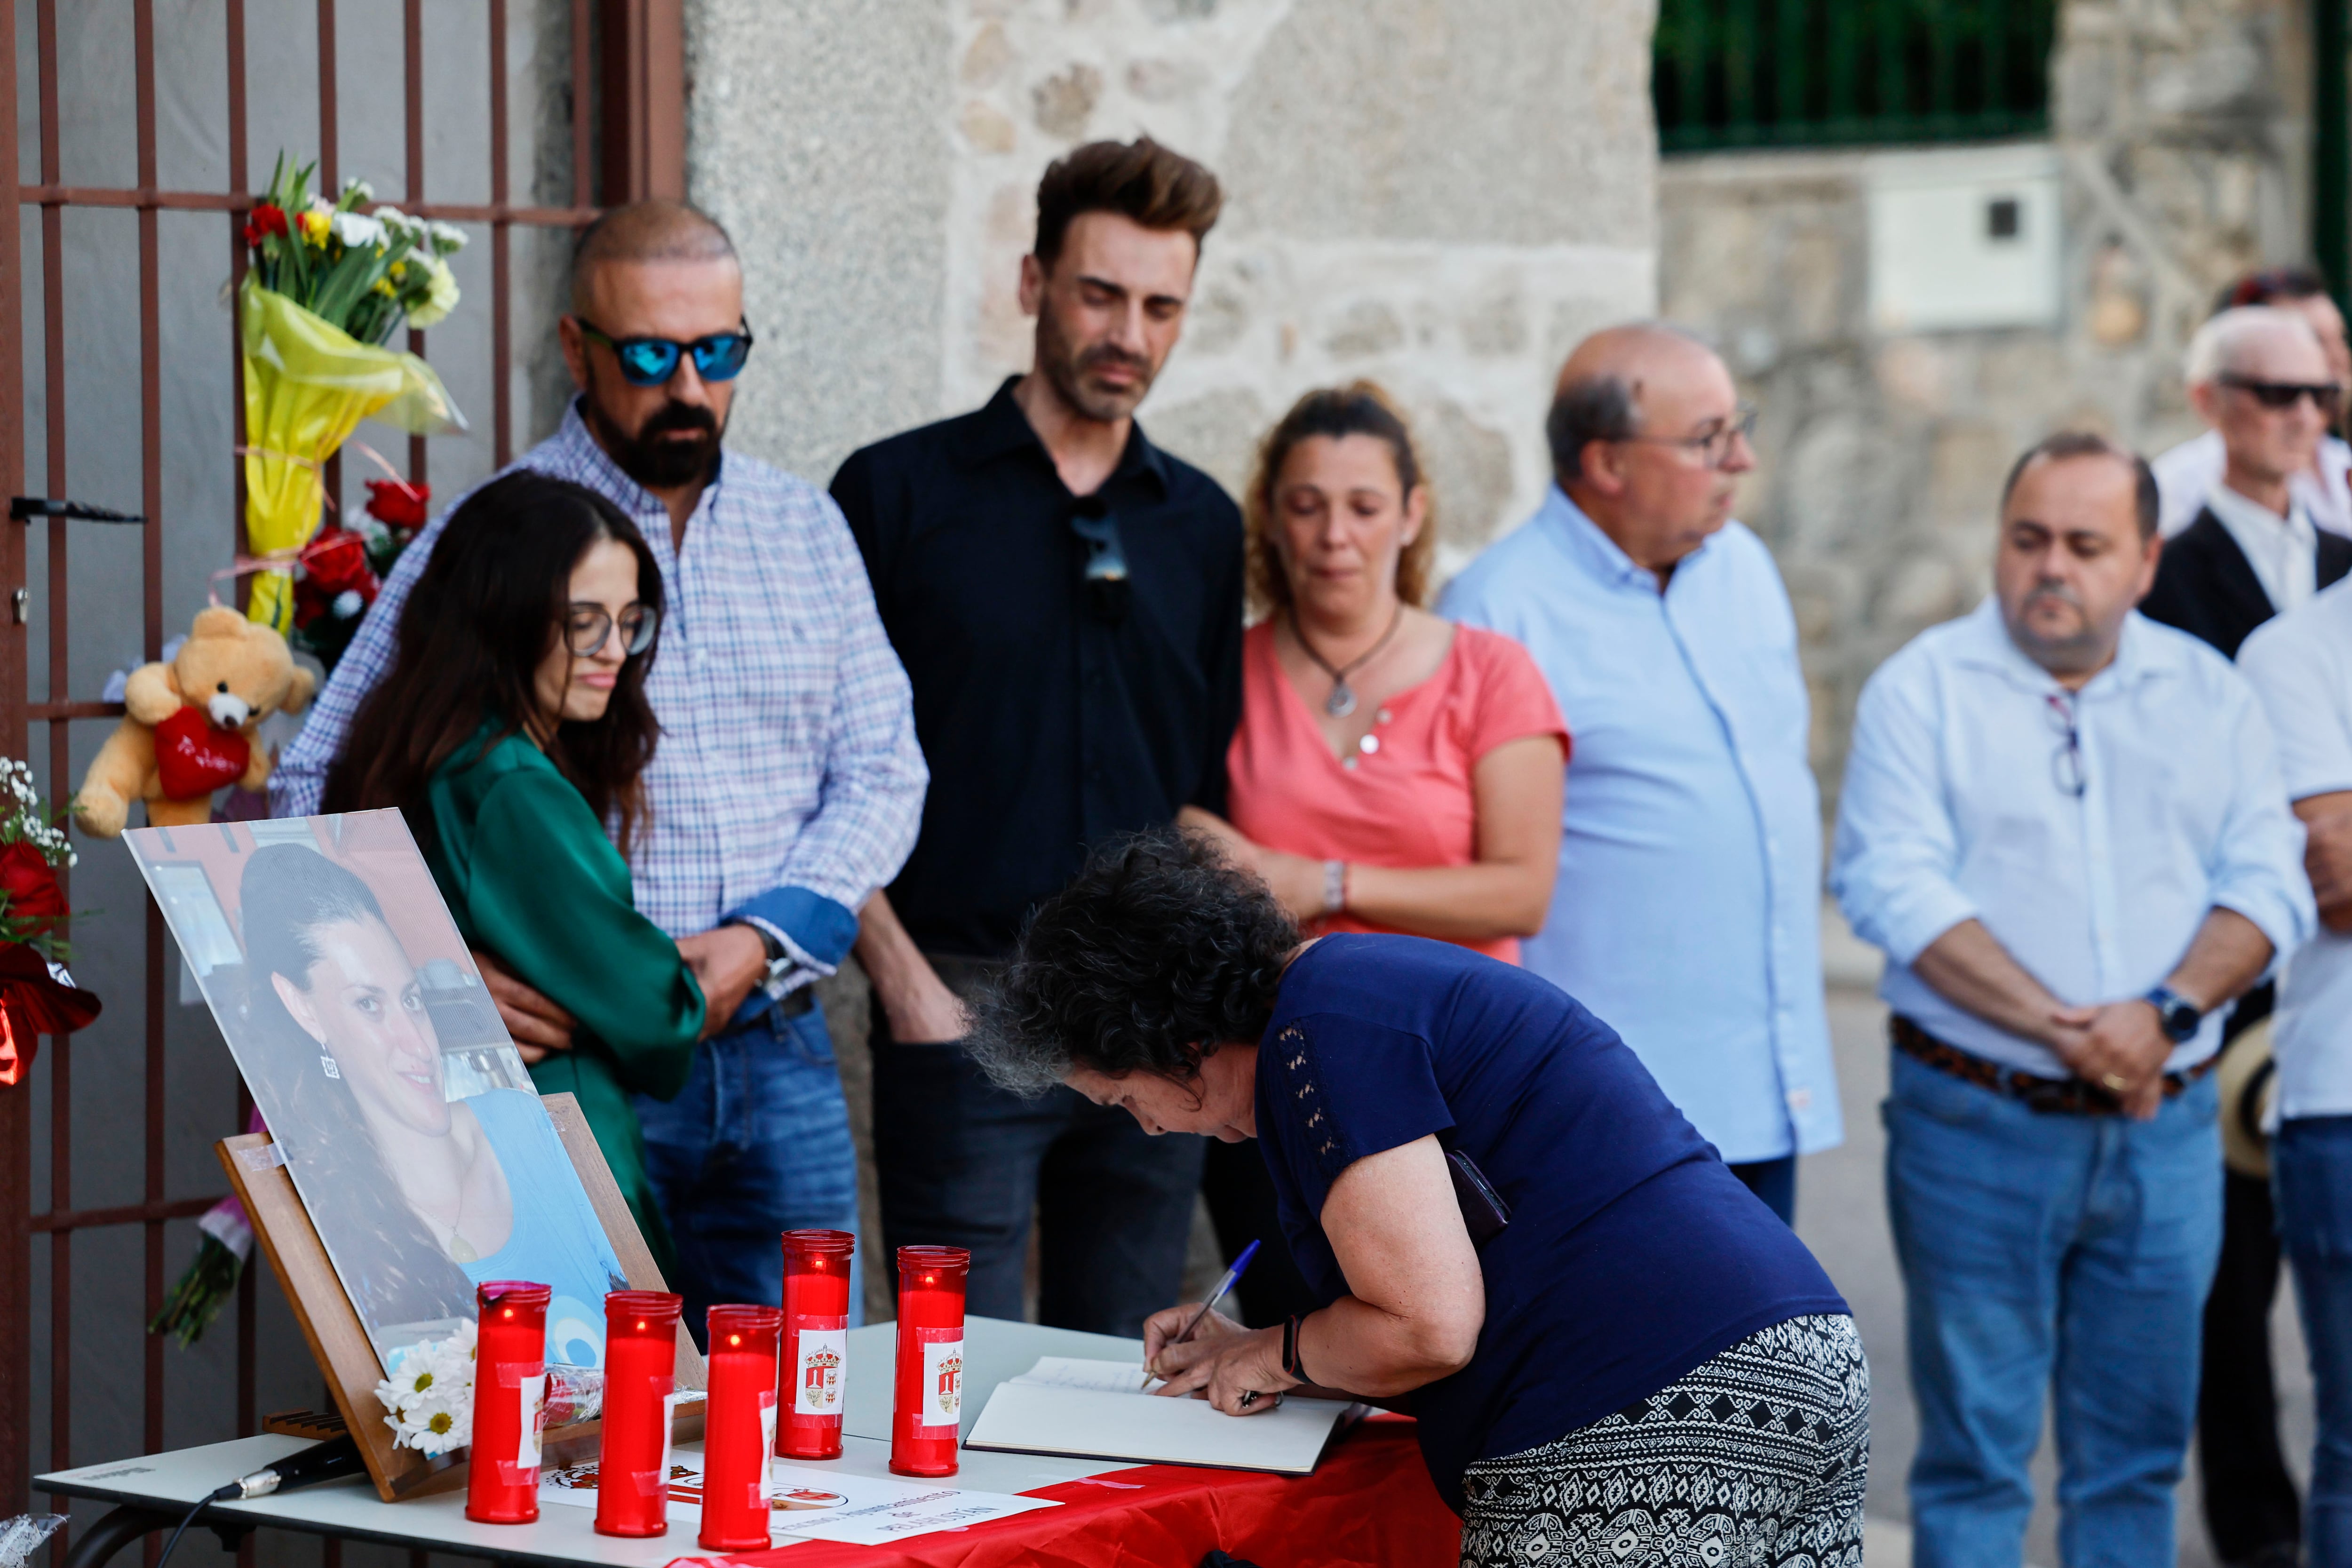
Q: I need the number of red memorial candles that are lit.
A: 5